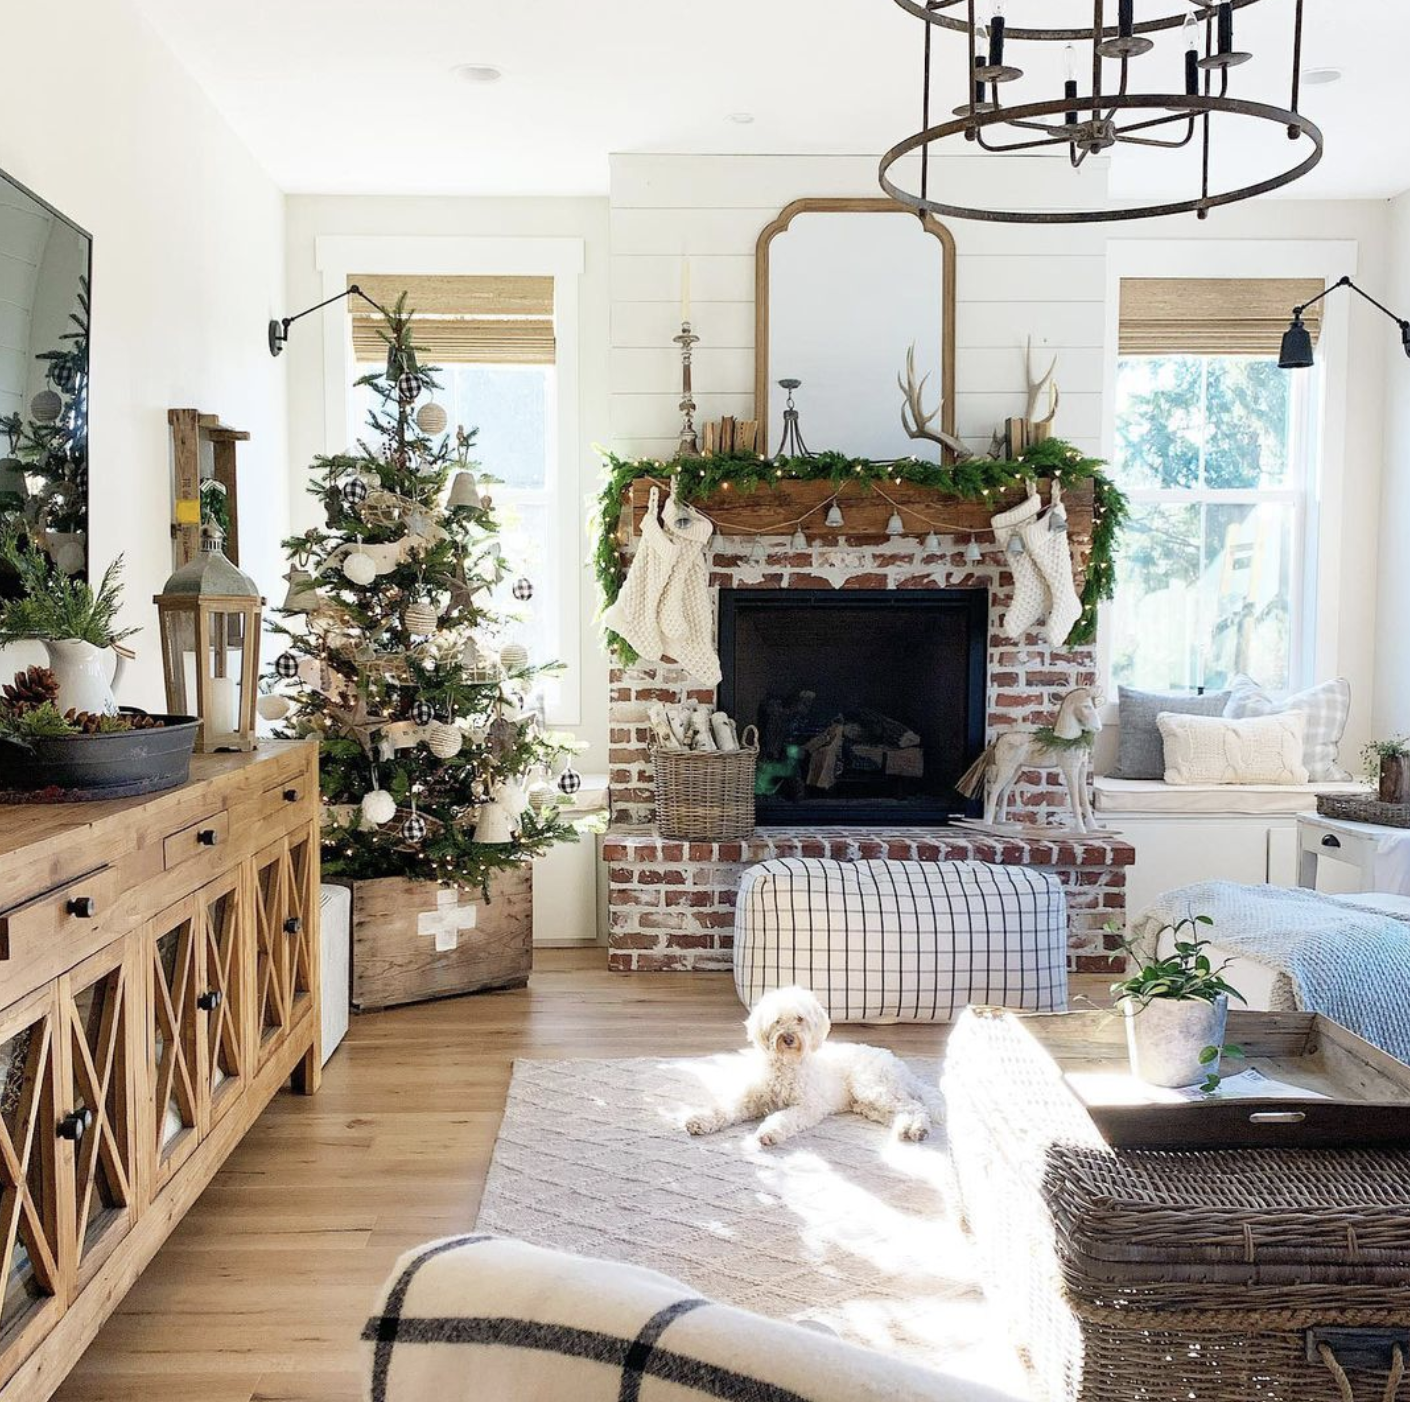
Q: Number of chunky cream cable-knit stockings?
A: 4